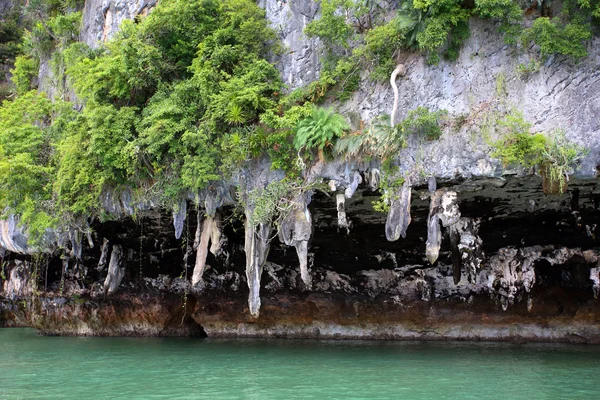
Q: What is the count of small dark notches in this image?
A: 1